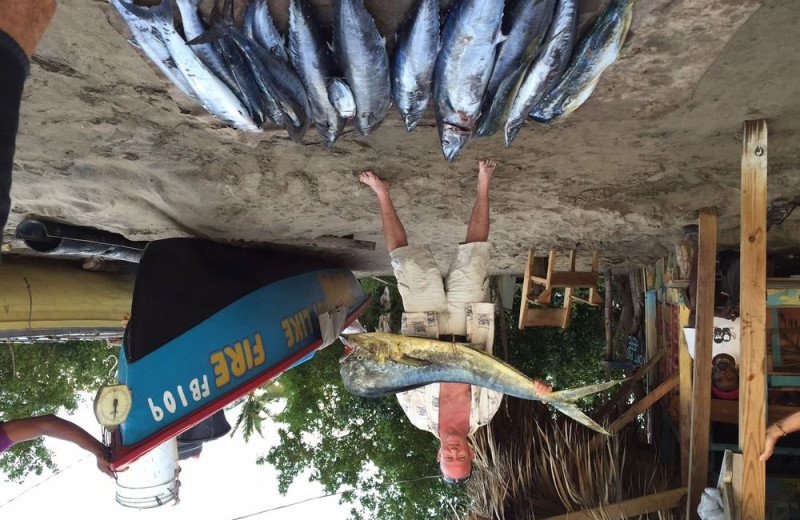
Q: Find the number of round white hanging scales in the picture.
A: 1